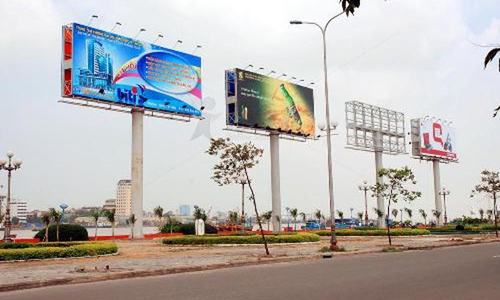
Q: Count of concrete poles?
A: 4